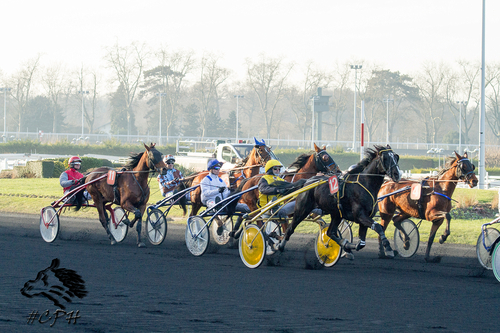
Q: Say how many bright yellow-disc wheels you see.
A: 2